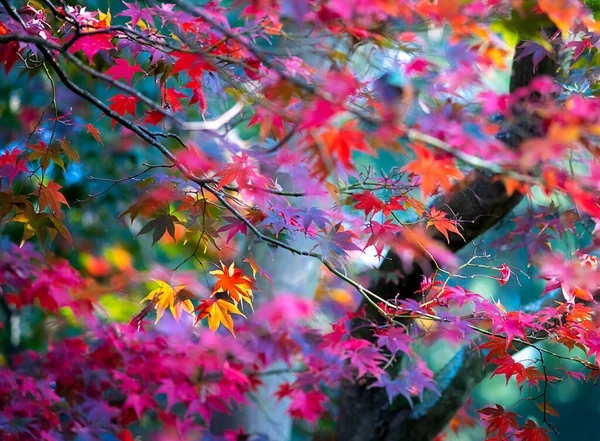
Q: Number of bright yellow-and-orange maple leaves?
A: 3